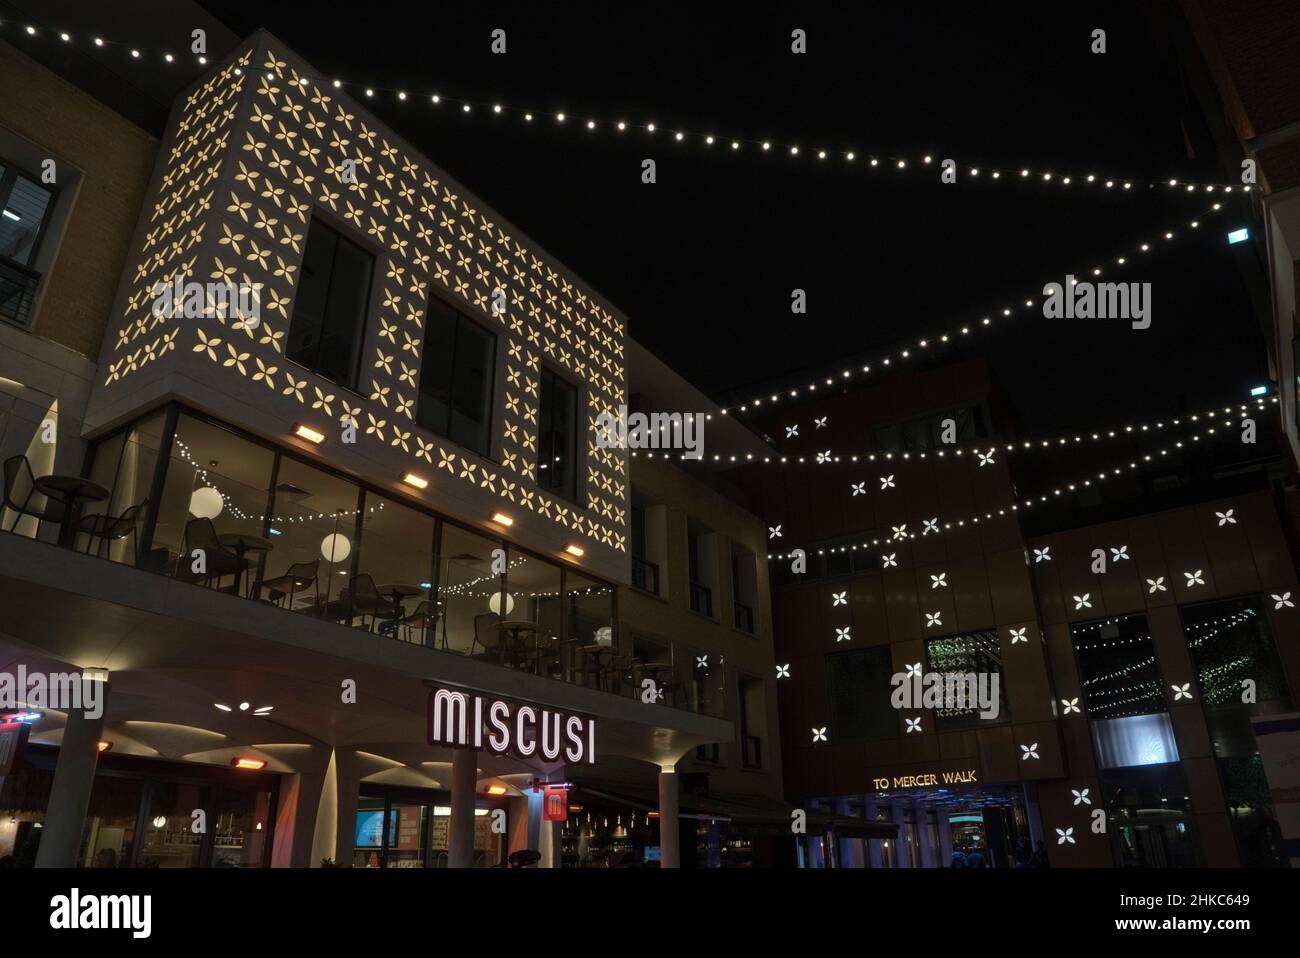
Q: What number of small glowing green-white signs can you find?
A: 2